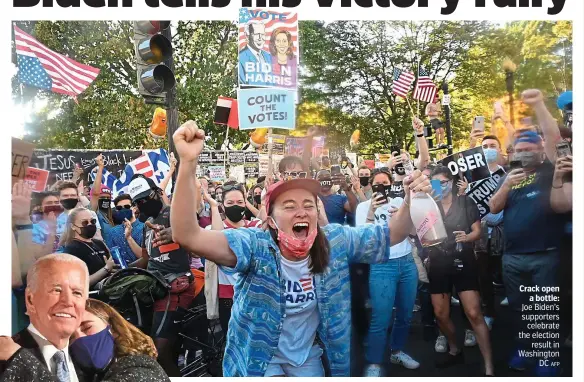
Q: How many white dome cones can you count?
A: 0